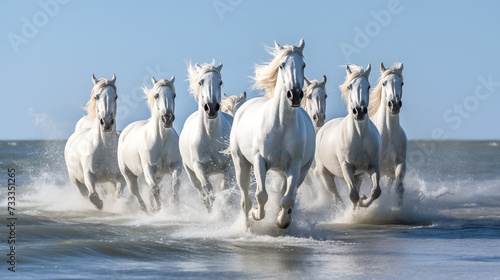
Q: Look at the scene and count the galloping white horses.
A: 8